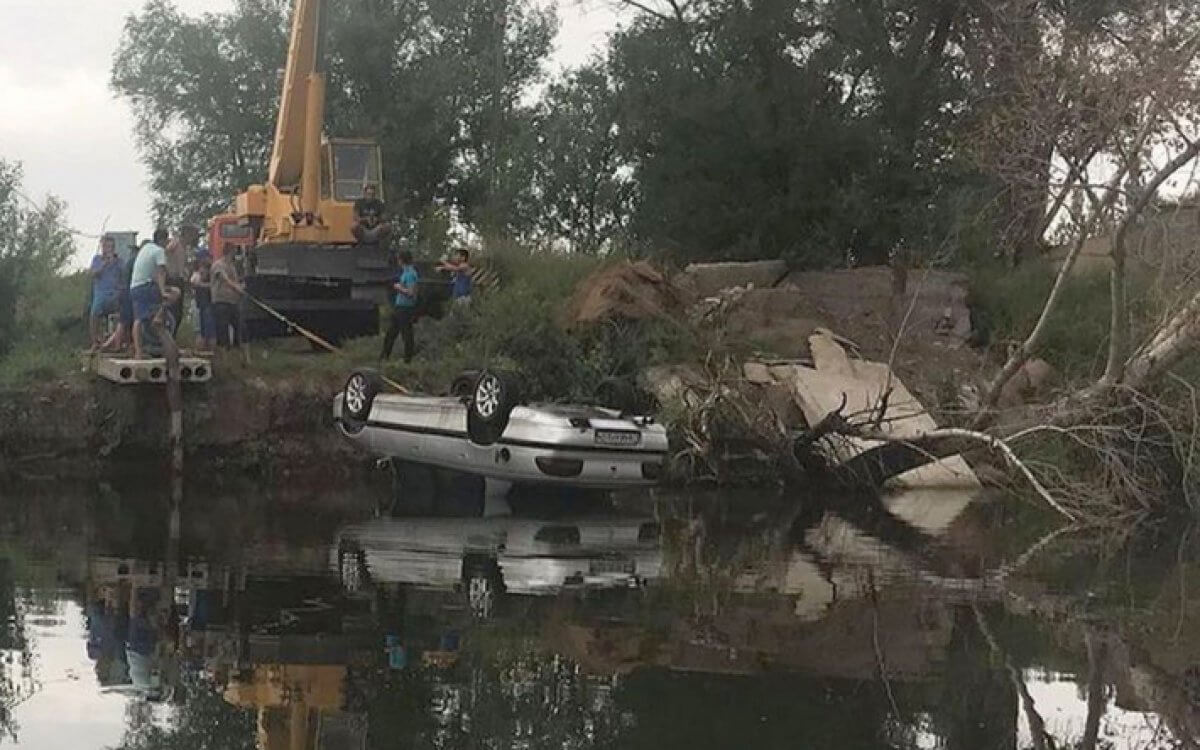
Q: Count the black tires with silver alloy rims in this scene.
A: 2